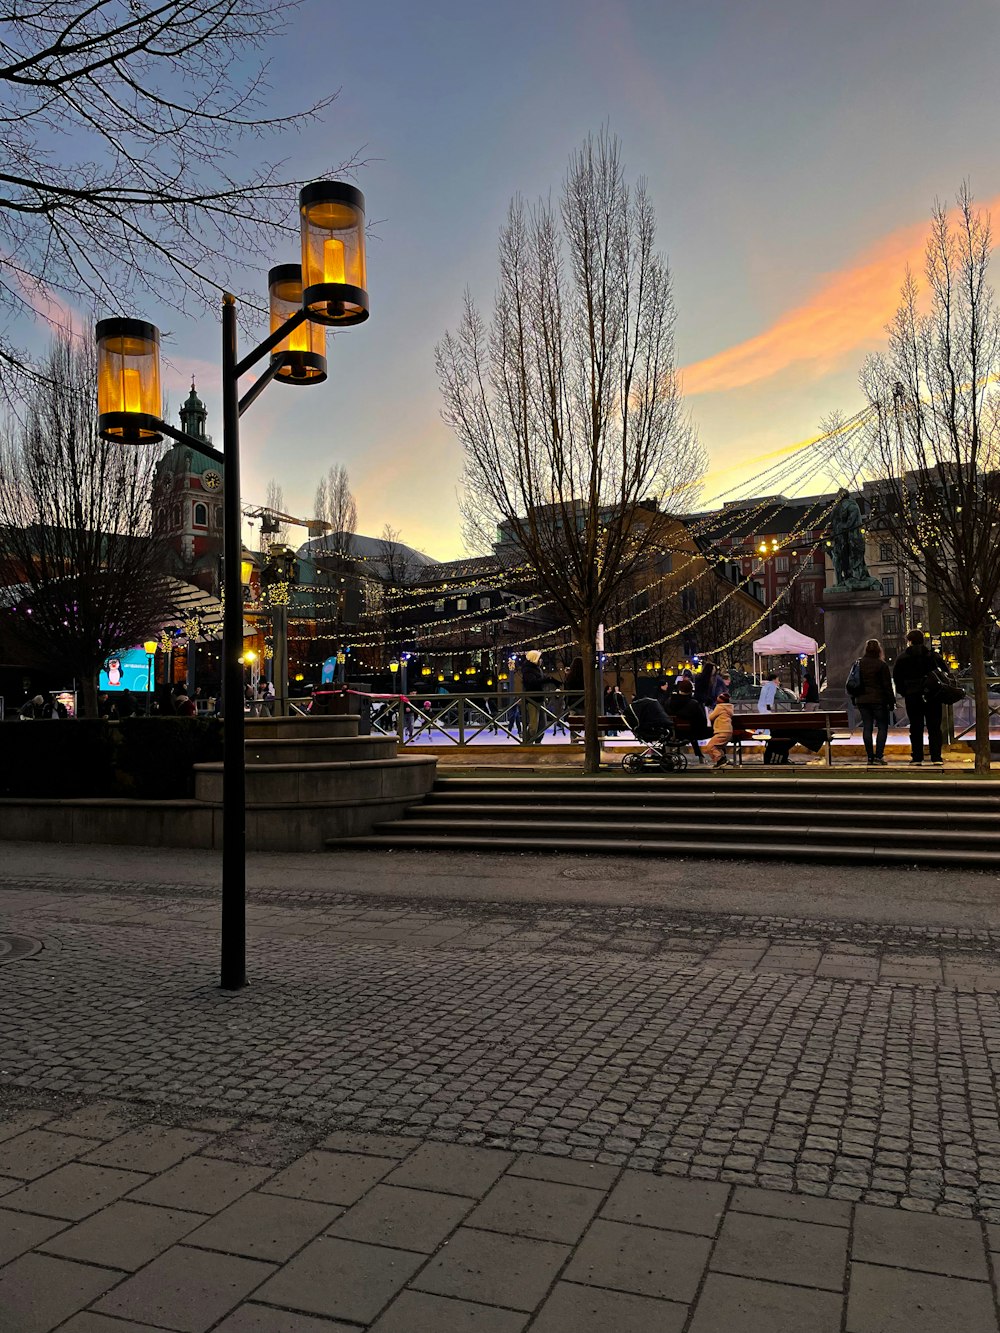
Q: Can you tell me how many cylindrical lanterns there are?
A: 3